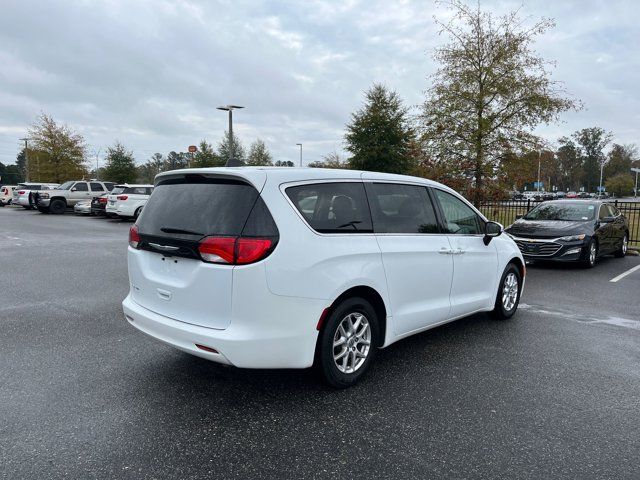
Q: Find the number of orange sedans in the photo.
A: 0